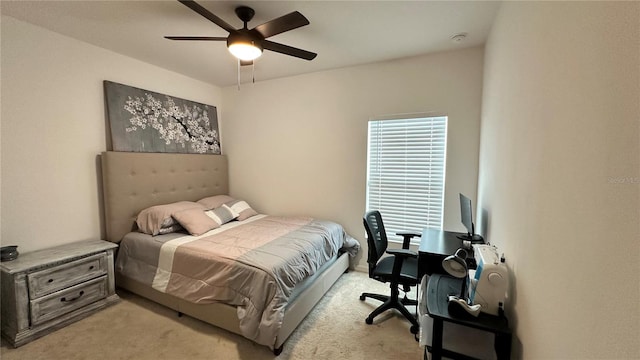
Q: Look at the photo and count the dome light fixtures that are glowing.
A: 1